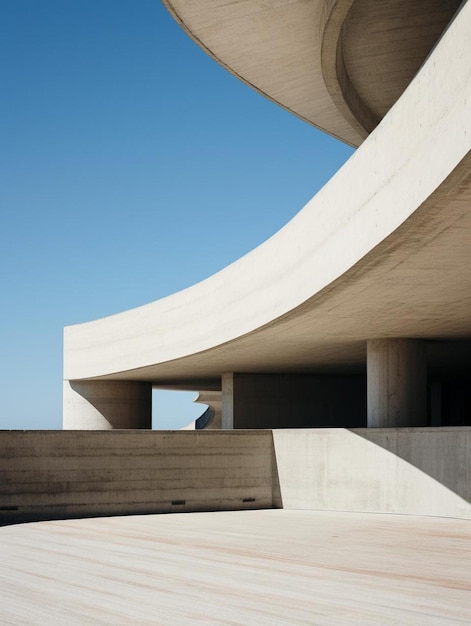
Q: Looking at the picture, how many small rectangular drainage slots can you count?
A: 3